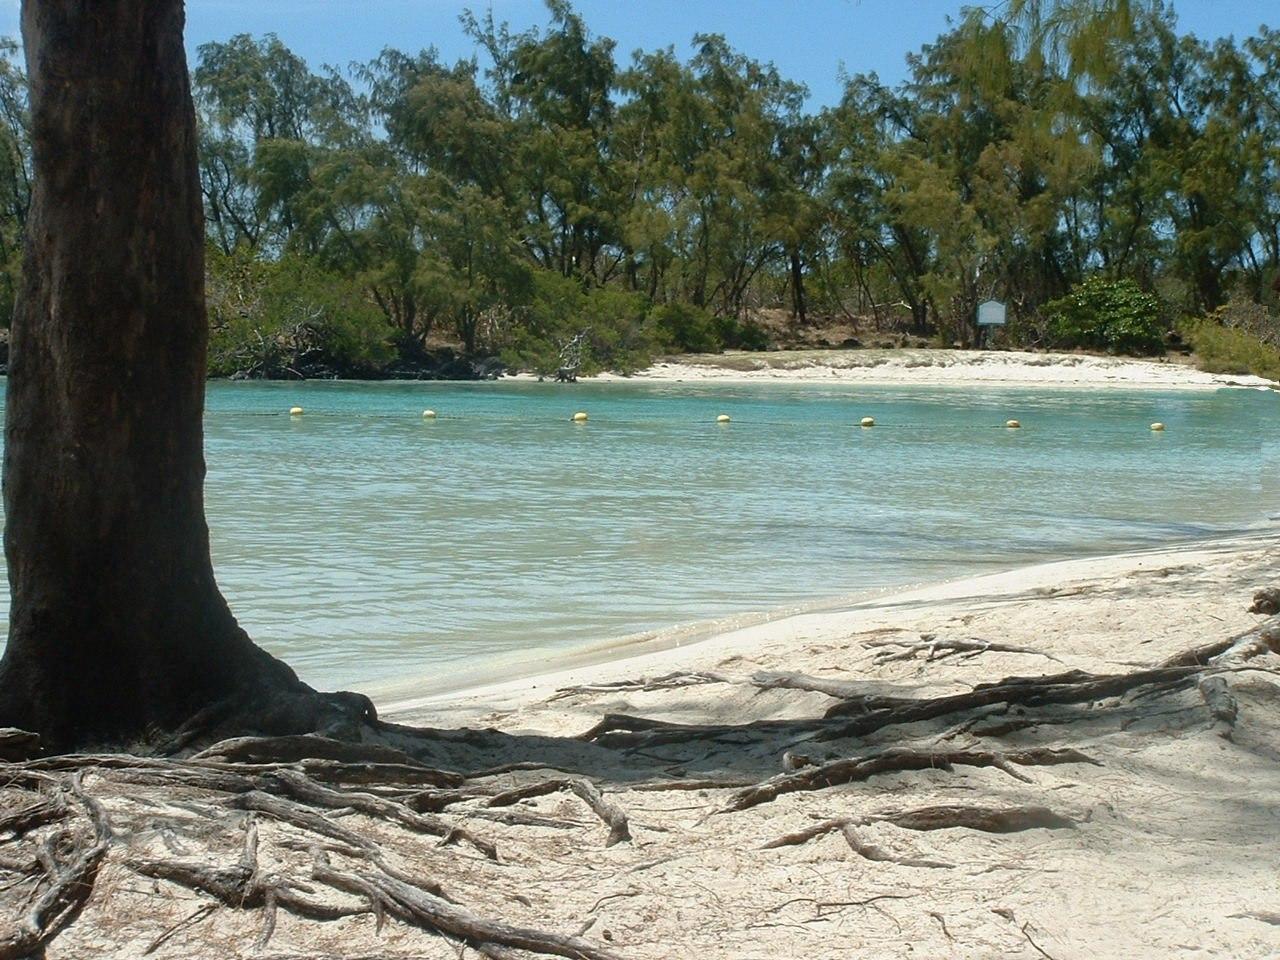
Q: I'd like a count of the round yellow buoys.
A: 7